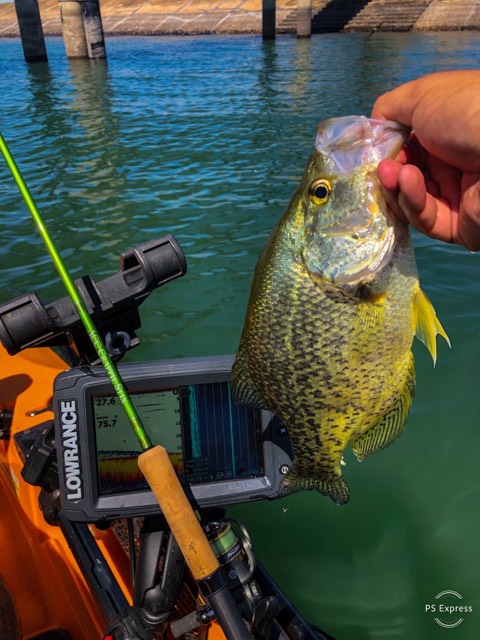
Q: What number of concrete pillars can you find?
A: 5